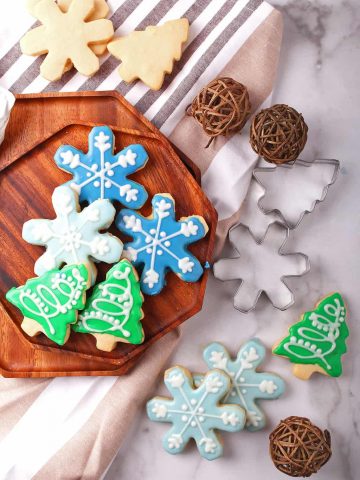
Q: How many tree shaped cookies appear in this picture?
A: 4